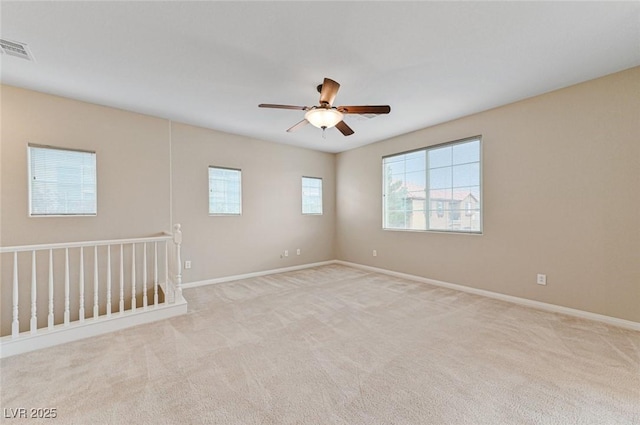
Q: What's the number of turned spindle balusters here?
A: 12